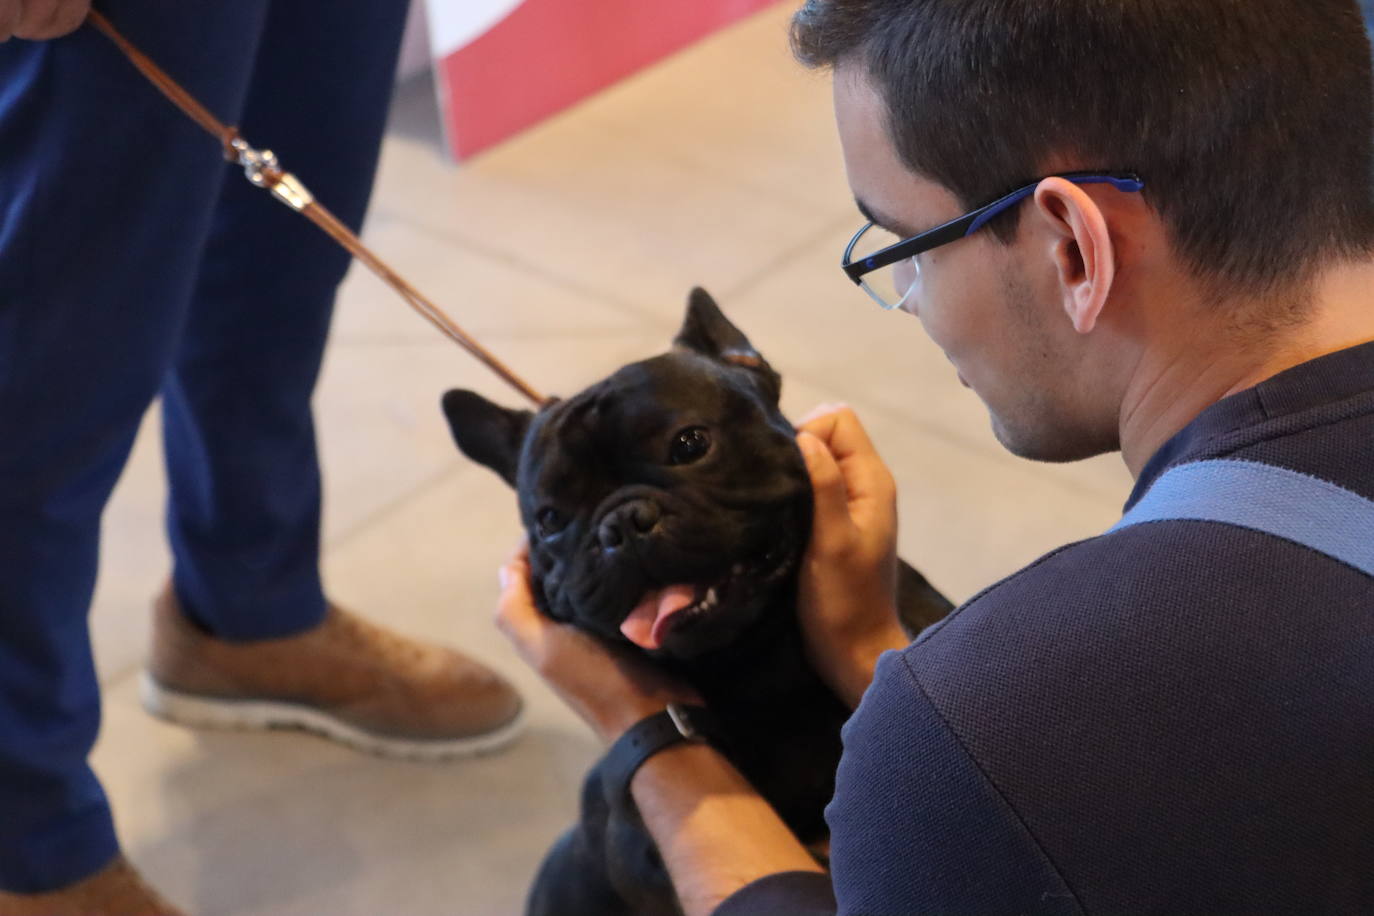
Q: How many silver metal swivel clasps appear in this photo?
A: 1